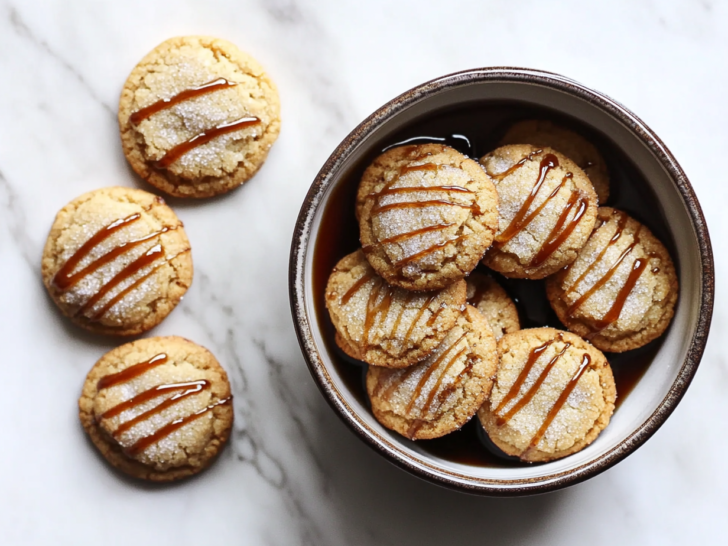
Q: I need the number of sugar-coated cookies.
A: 11